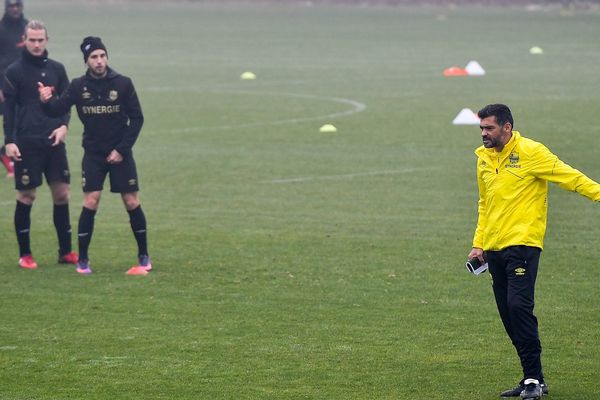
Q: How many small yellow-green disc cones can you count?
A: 3